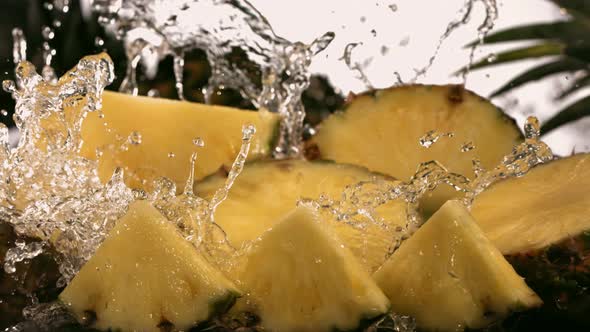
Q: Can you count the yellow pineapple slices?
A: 7